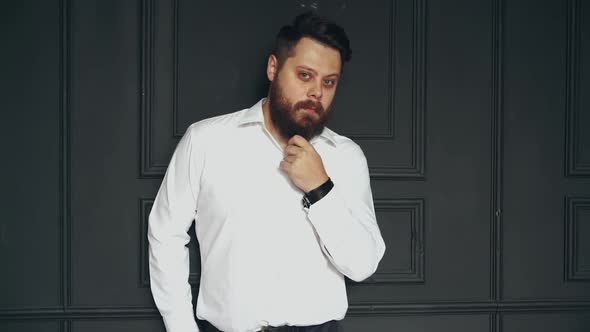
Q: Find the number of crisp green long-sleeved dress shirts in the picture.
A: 0